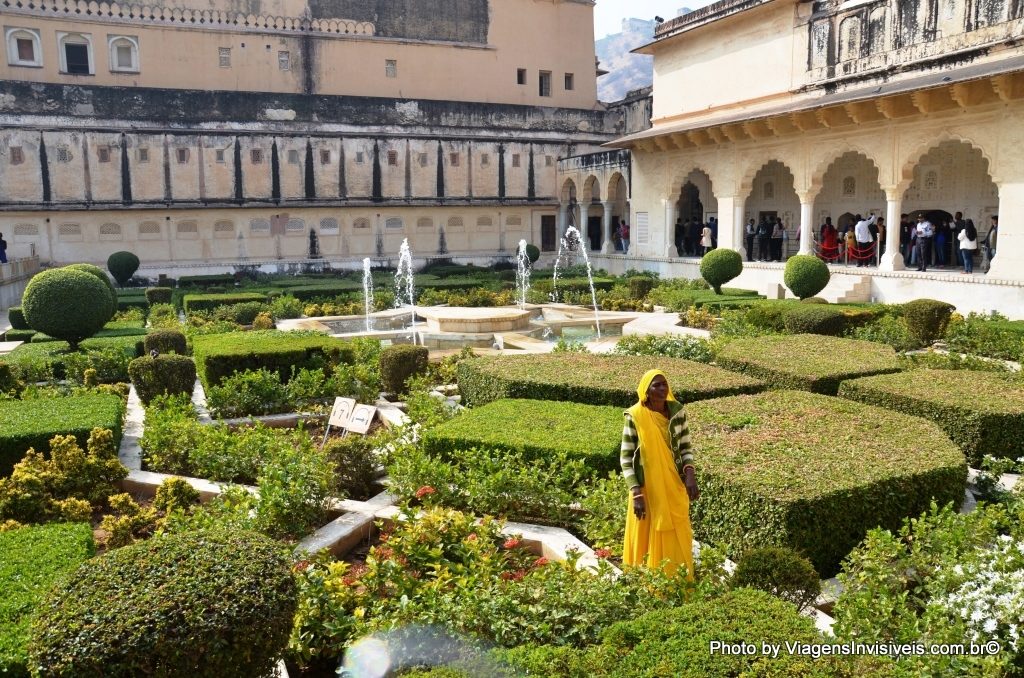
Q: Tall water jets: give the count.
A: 4